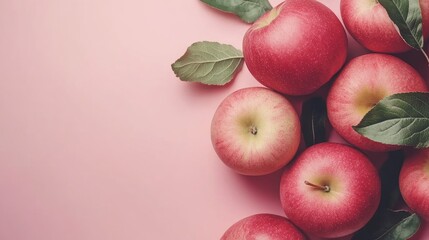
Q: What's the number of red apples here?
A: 7